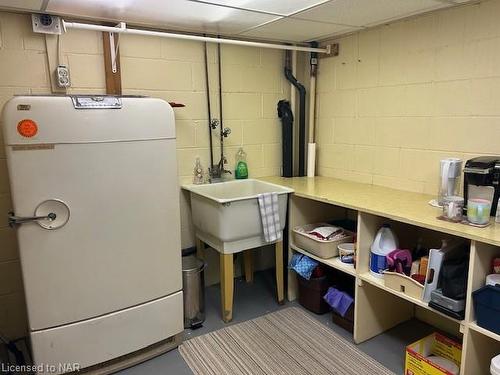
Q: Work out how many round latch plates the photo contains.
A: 1